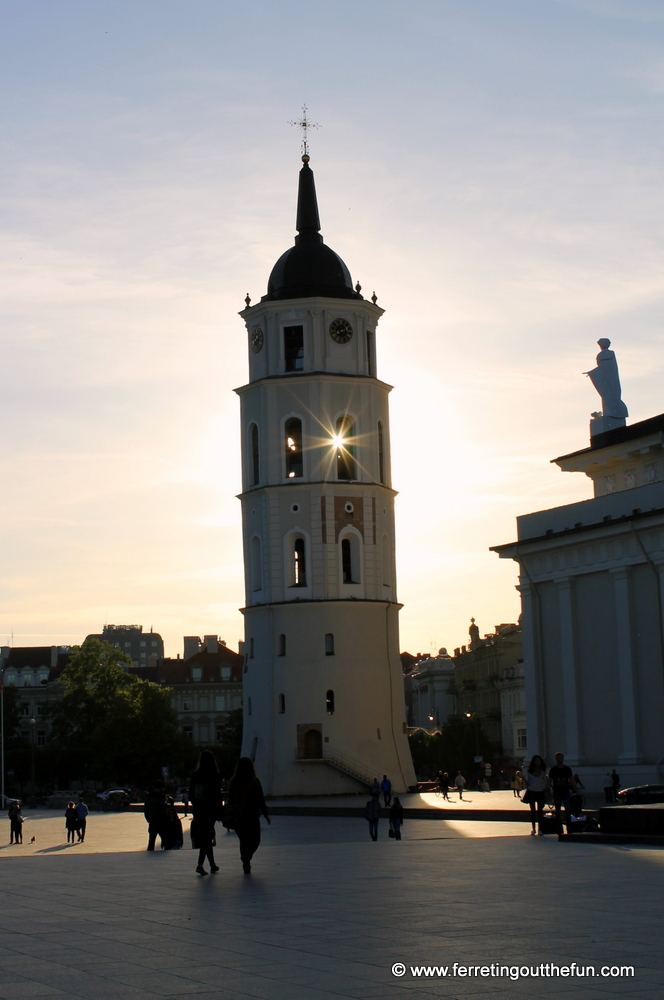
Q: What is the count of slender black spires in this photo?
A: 1